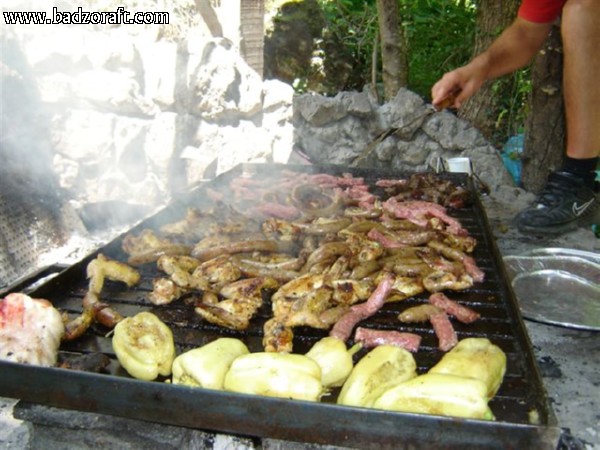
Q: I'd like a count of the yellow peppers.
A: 7